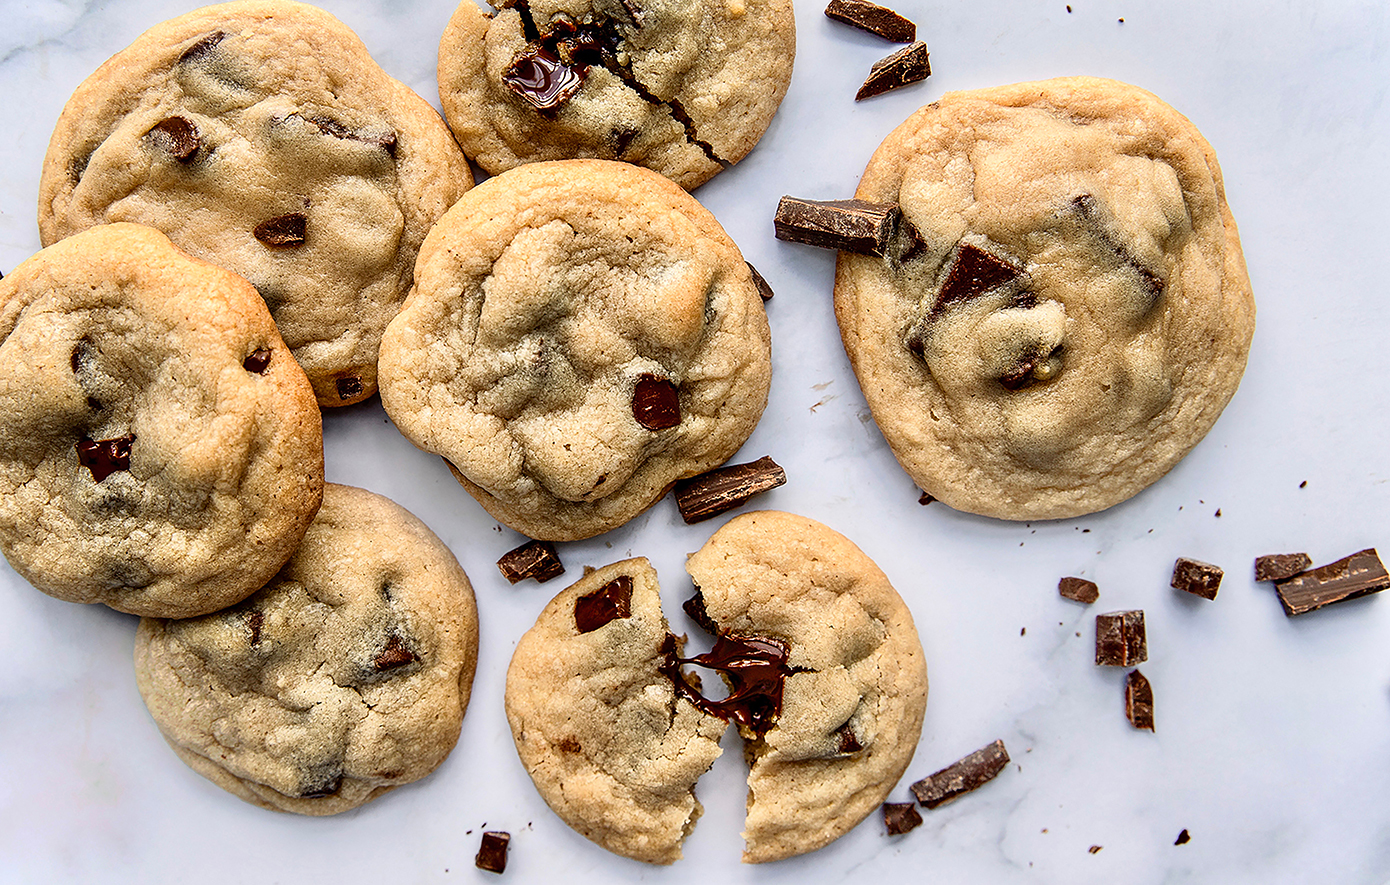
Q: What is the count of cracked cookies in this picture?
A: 2